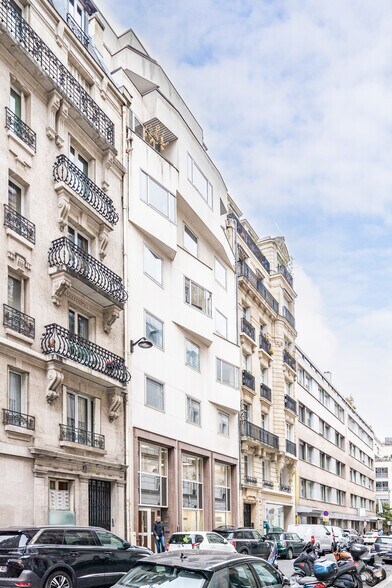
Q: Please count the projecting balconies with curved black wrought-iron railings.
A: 3